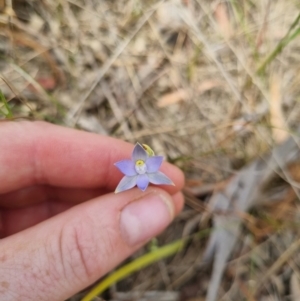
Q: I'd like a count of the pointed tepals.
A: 6